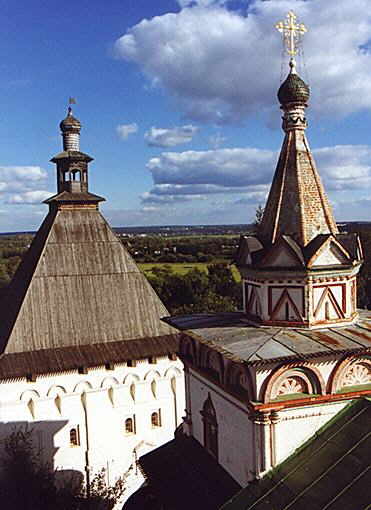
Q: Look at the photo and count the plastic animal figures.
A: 0